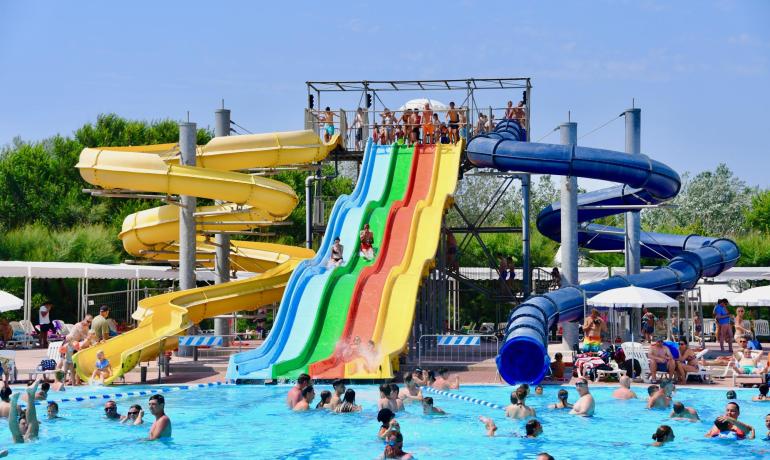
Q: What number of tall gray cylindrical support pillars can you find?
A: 4